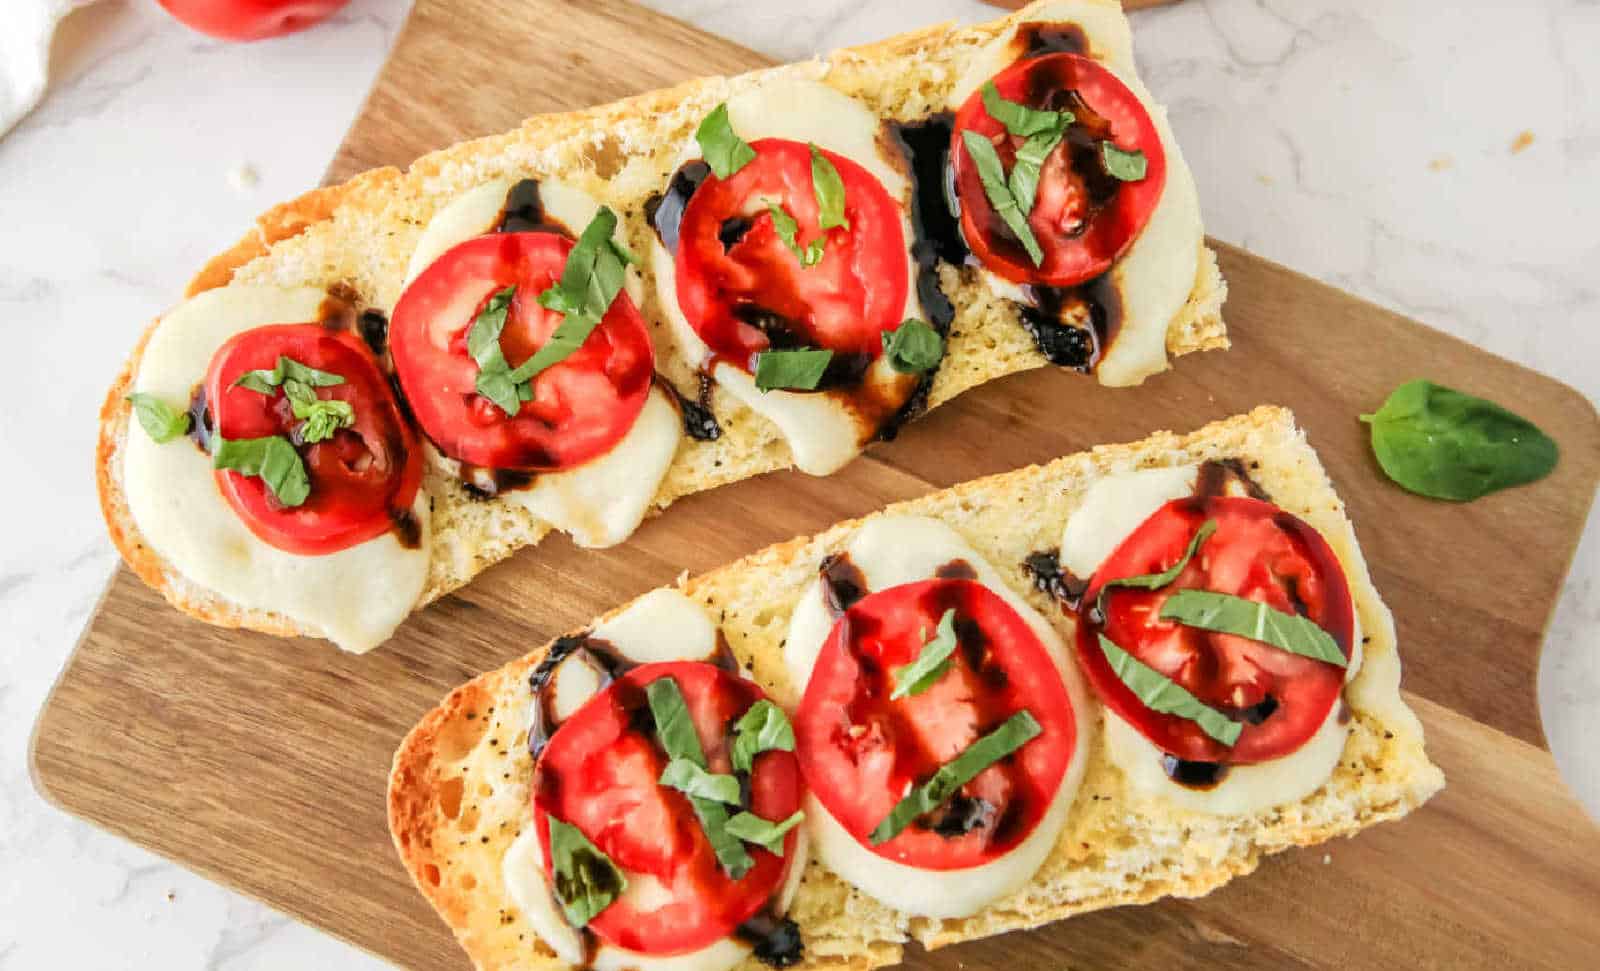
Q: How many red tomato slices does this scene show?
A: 7